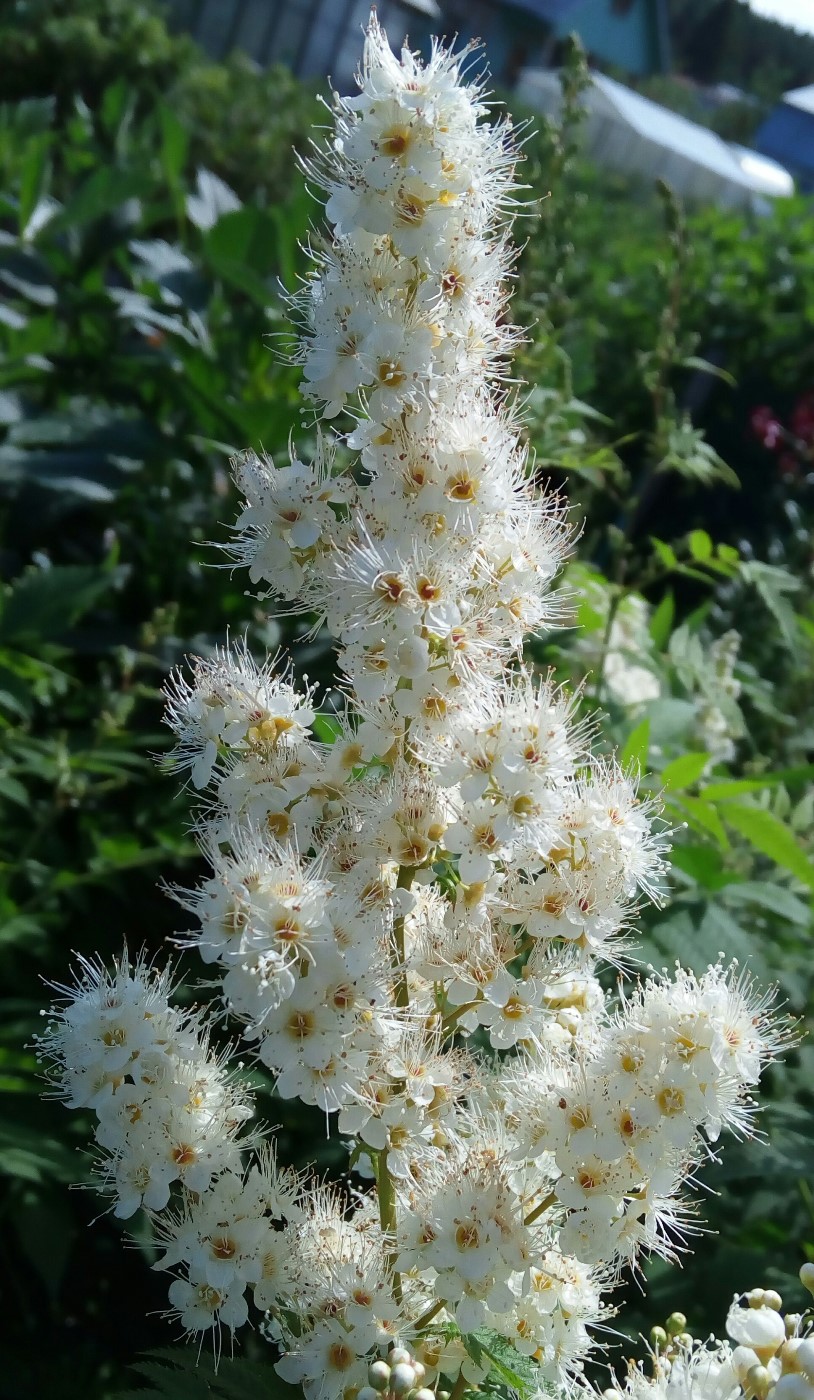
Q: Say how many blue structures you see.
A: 2